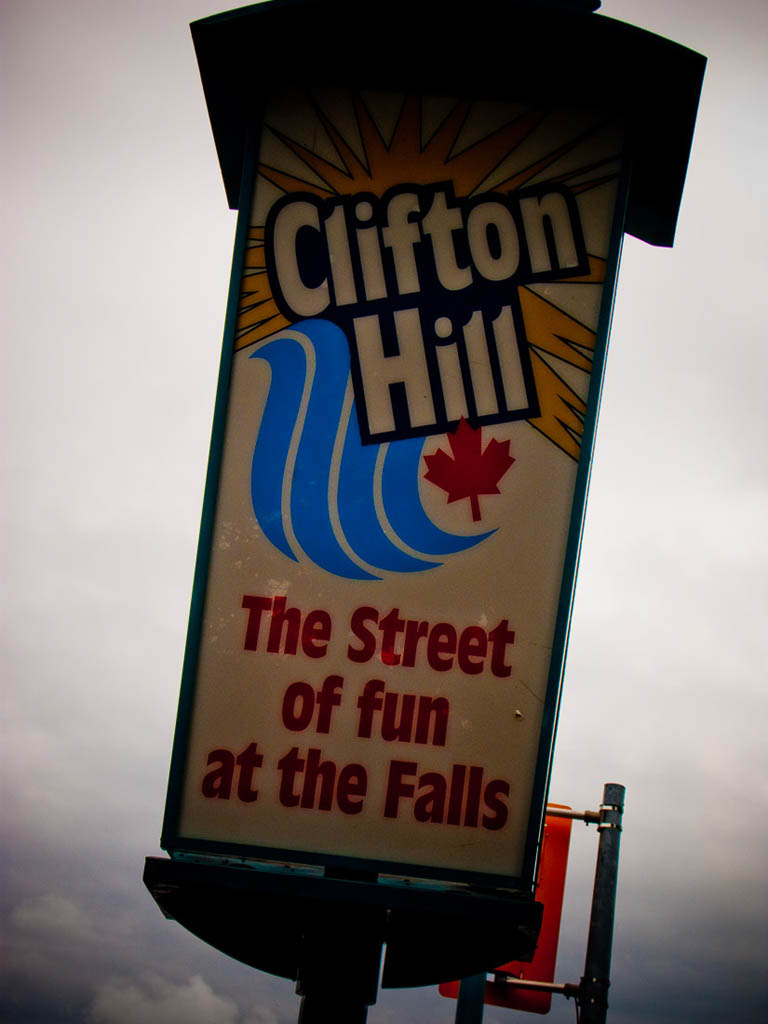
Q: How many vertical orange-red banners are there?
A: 1